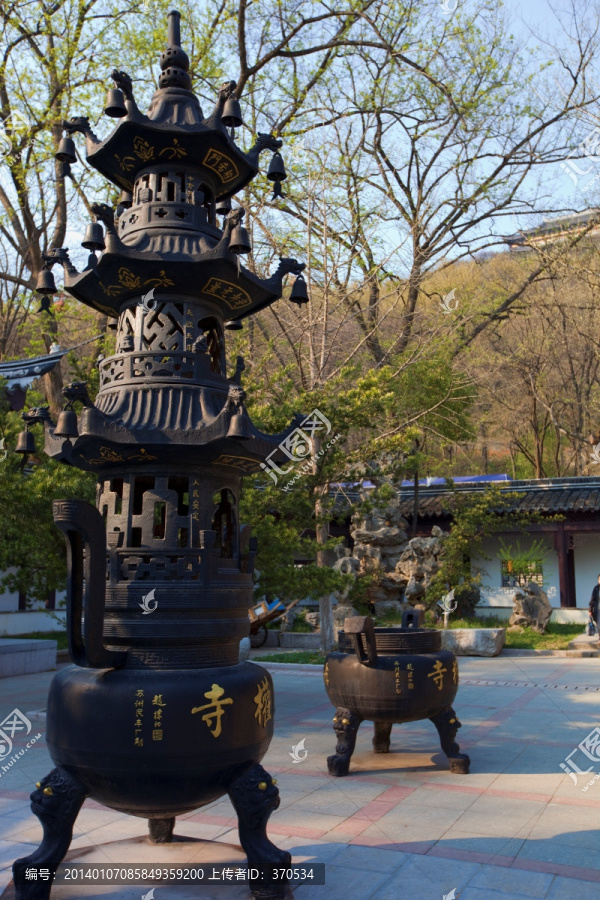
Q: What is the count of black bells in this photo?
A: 15